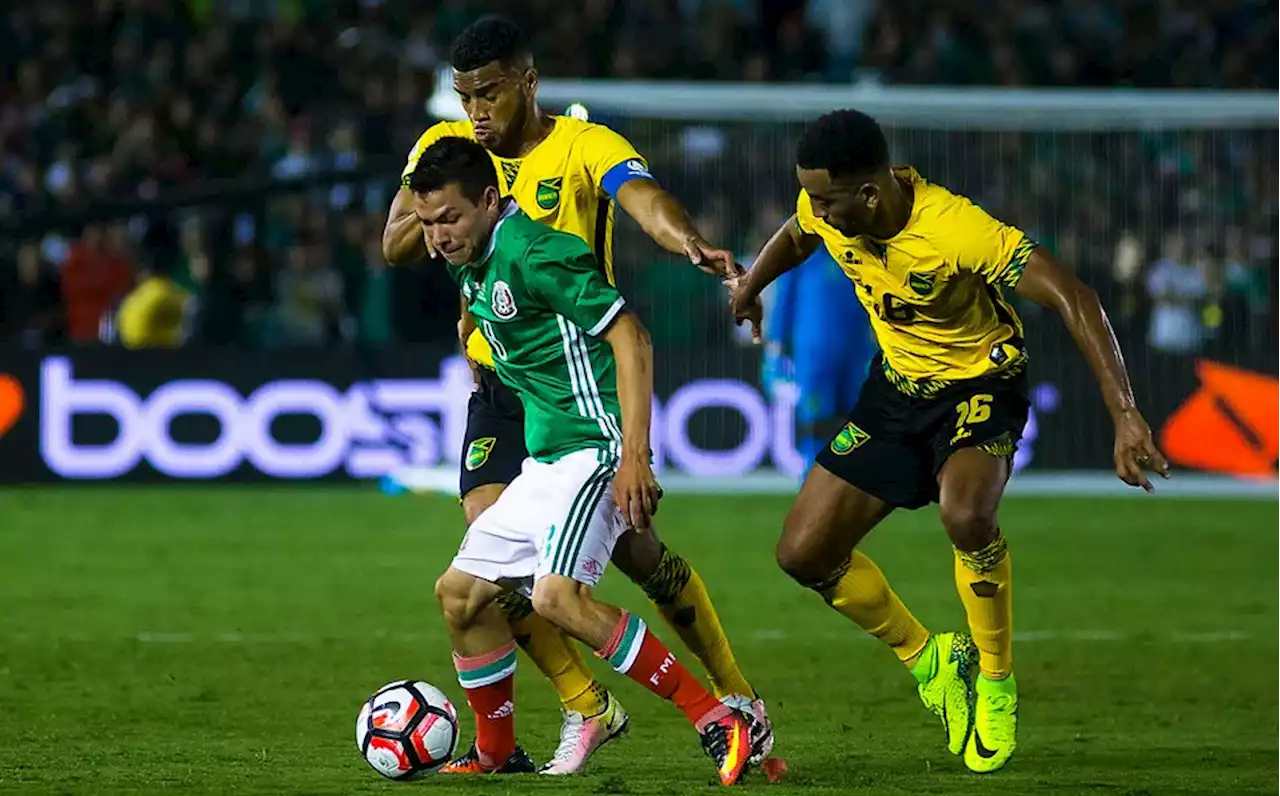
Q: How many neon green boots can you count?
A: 2